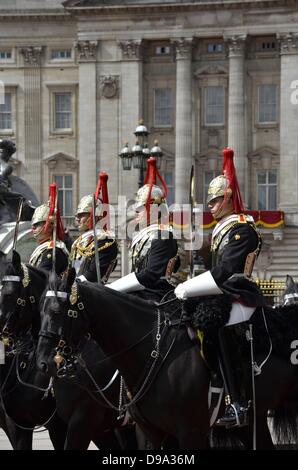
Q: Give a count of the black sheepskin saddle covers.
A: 1